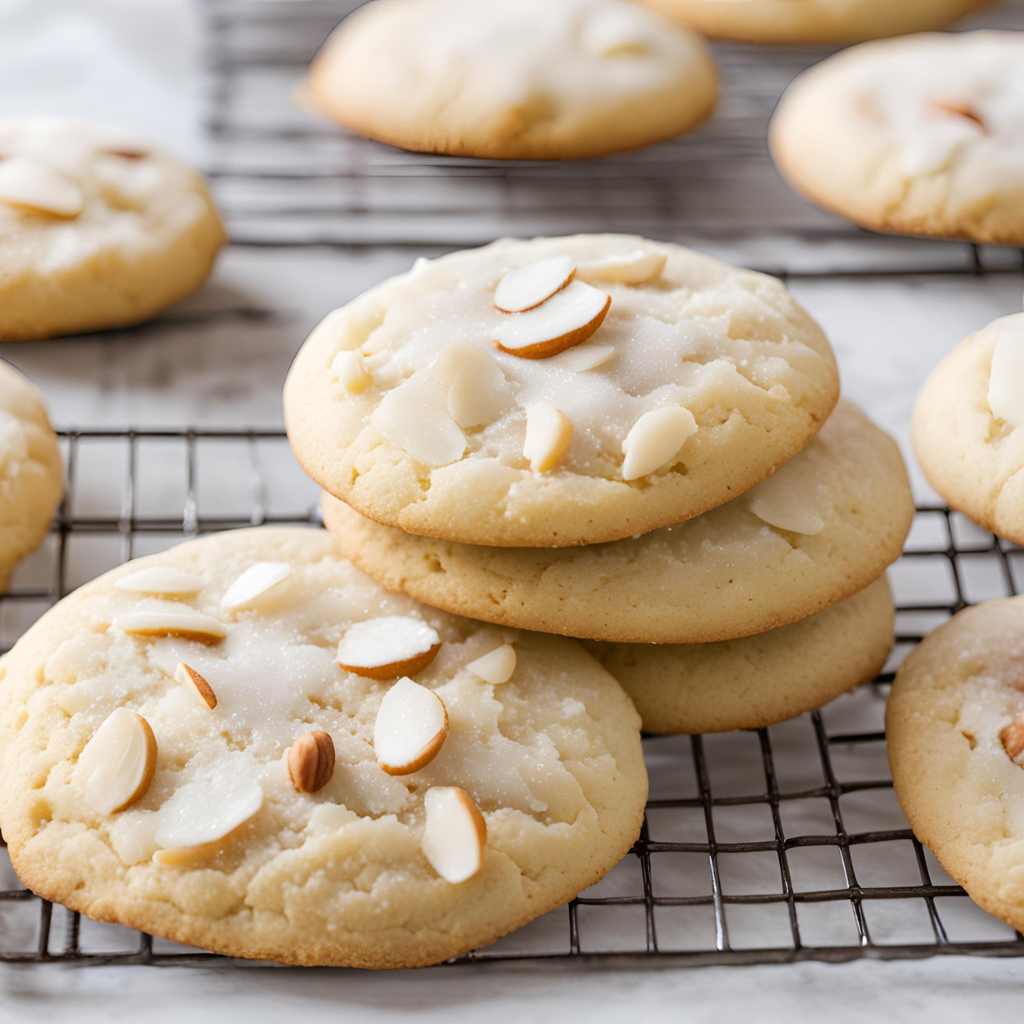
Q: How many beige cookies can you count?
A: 11